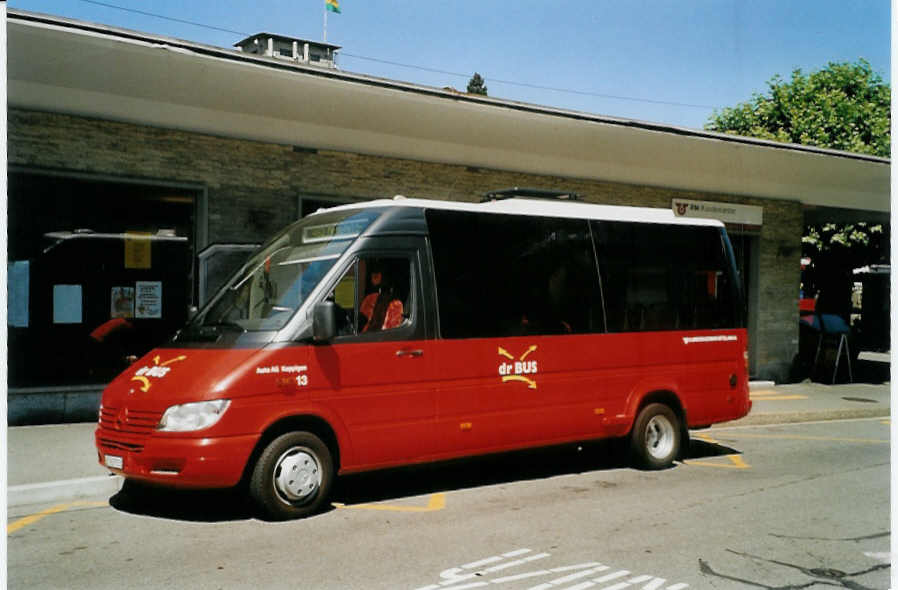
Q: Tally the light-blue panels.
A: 2